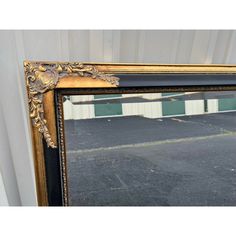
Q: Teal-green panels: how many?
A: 3